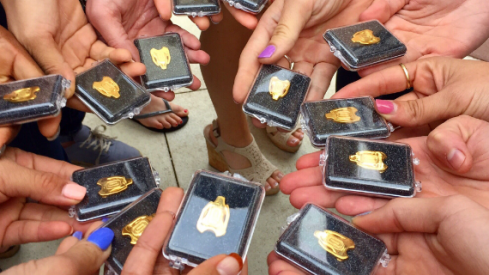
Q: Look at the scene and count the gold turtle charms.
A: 11